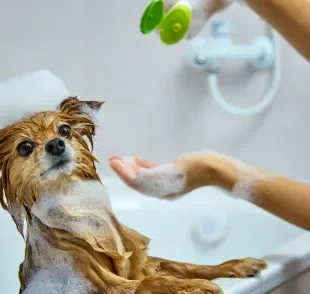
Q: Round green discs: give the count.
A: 2